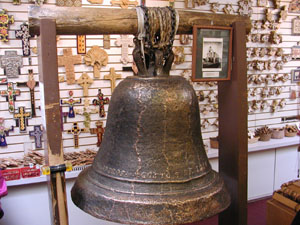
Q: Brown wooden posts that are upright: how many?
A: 2